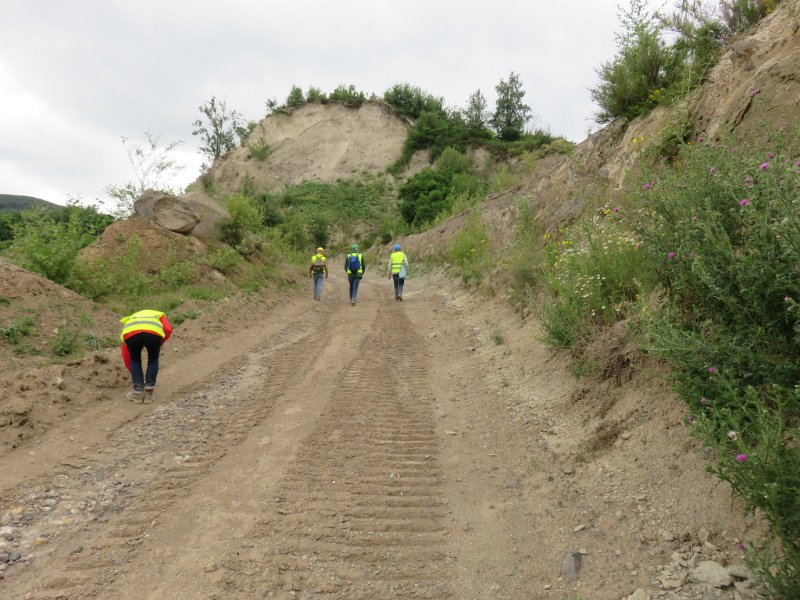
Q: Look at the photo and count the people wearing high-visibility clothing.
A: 4